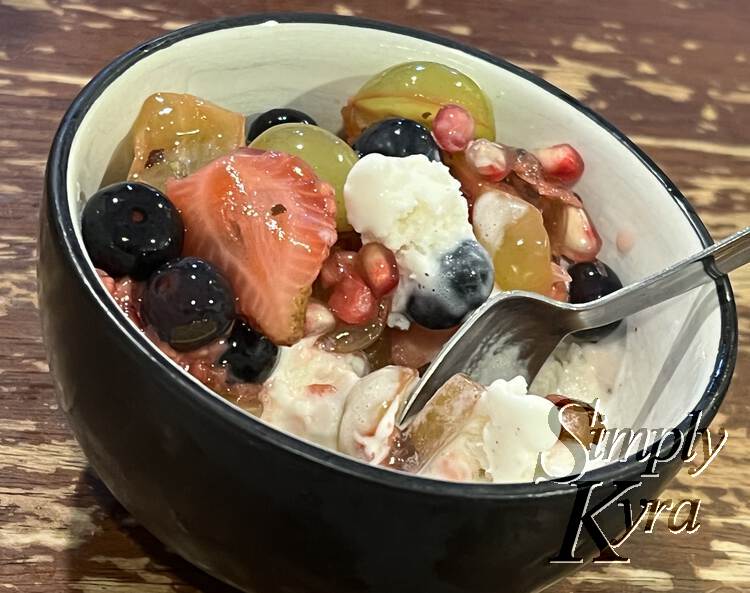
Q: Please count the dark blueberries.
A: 7